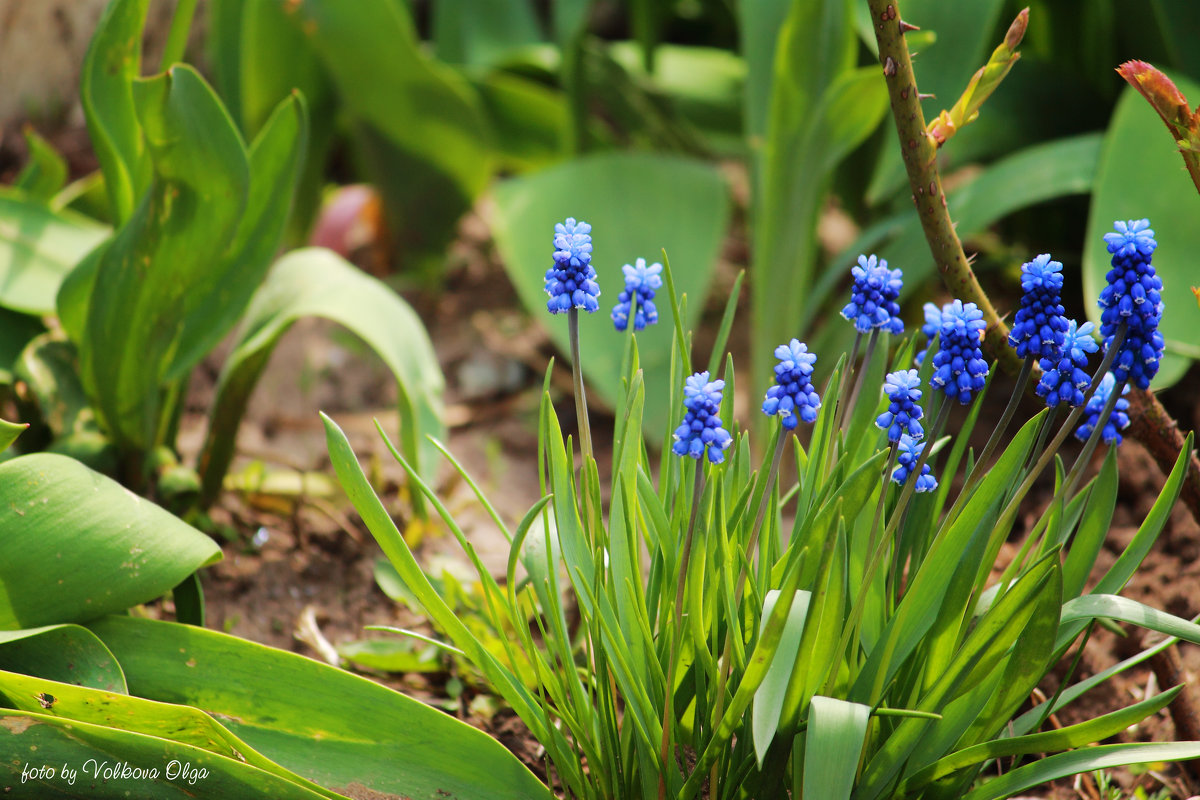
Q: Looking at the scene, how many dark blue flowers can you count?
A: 13